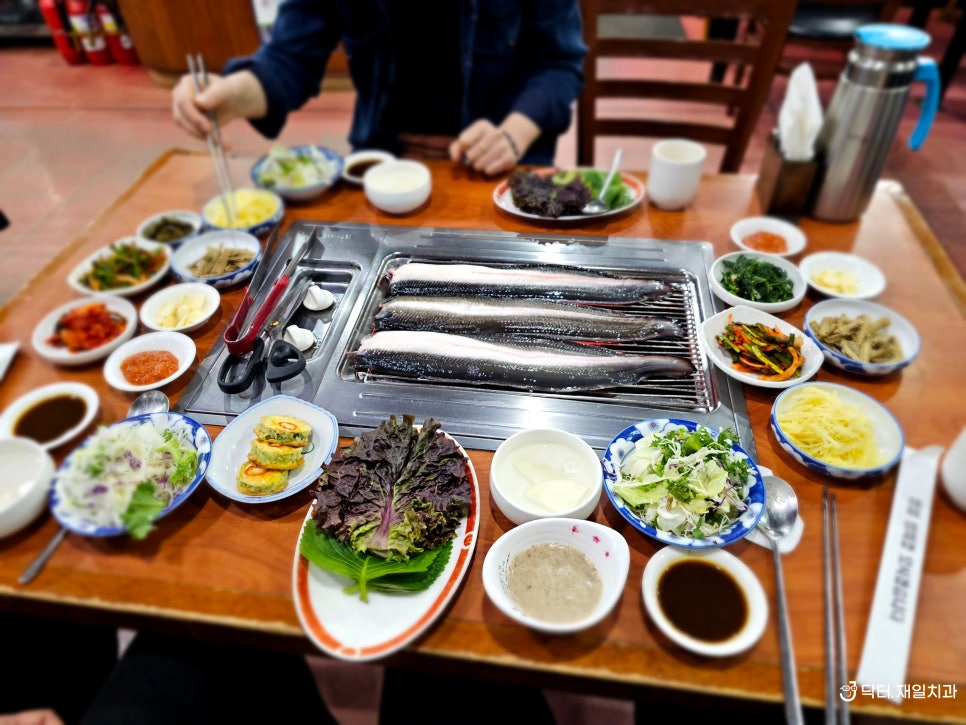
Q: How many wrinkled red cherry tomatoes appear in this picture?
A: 0